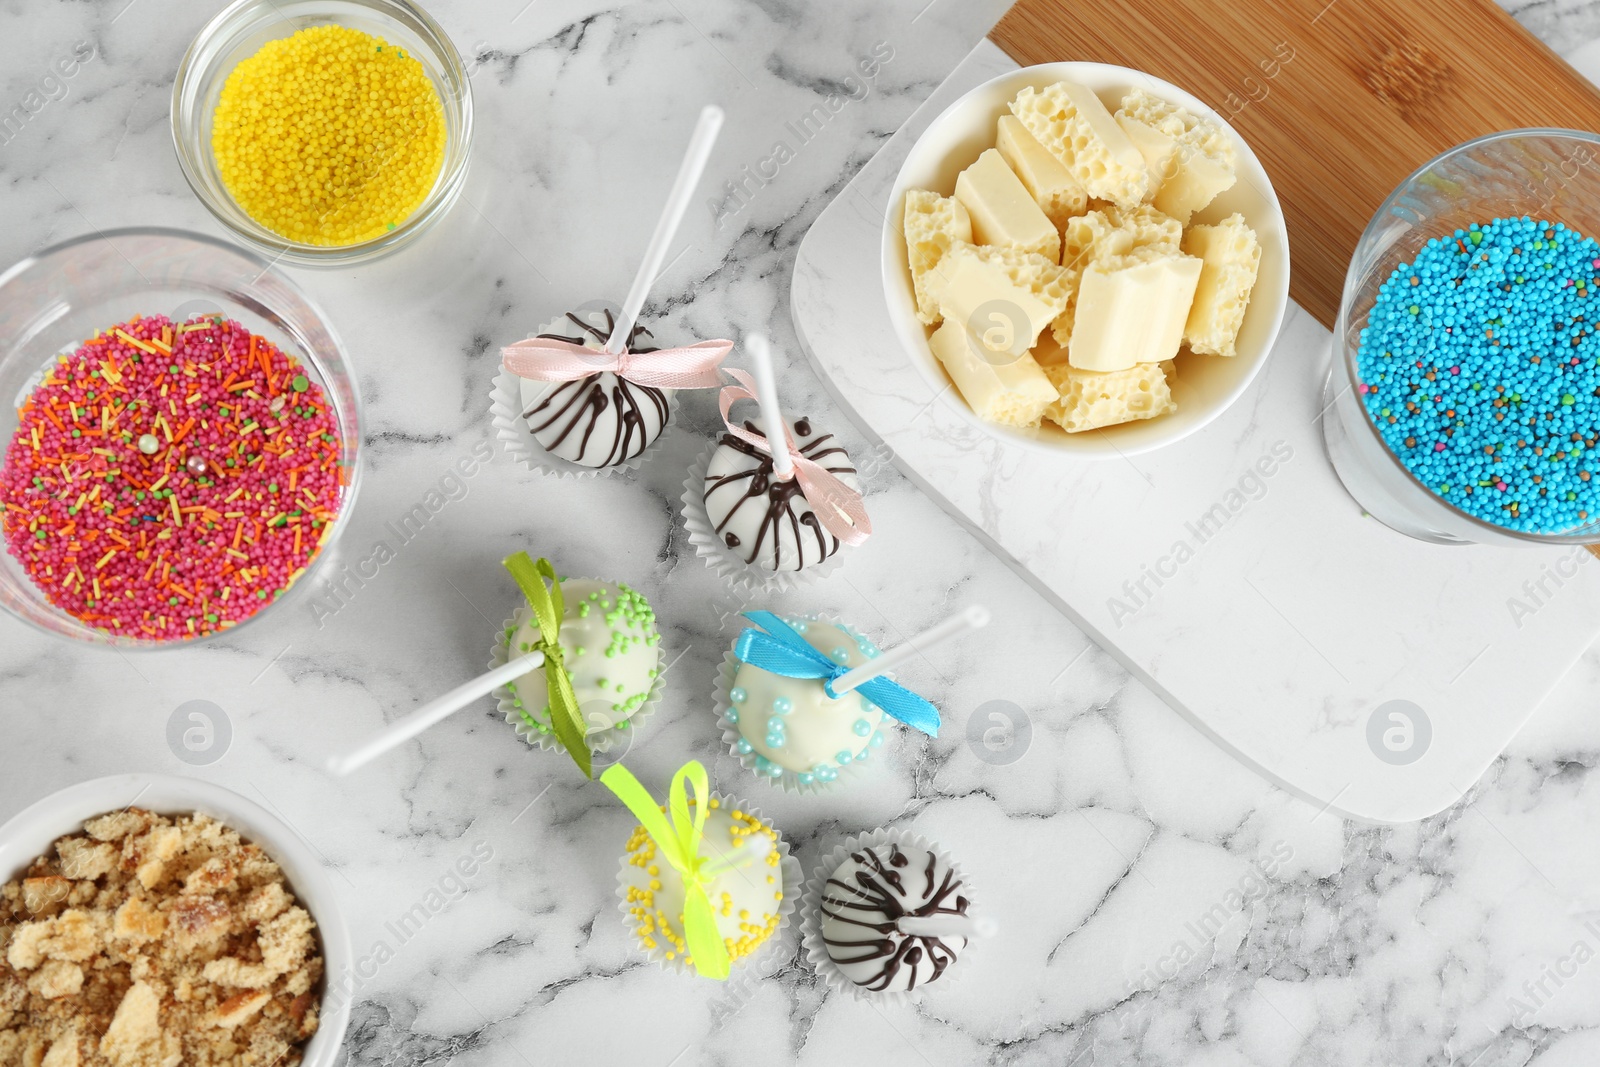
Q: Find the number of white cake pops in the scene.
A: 6